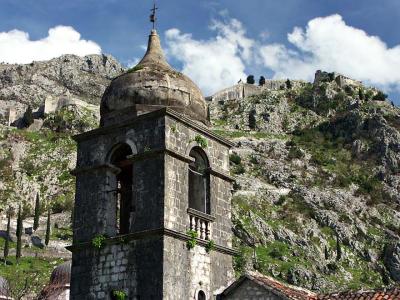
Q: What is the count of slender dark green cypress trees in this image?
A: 4